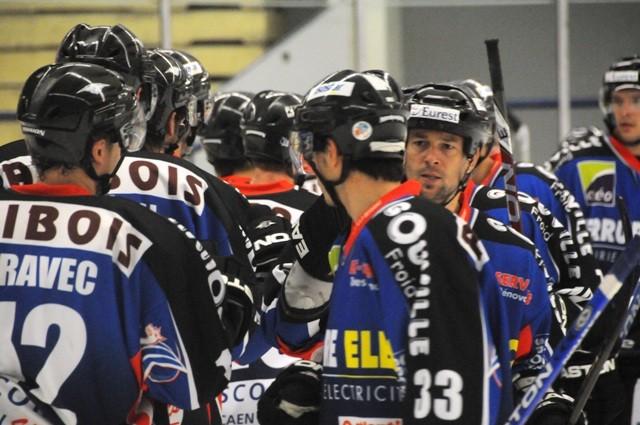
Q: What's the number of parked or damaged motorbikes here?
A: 0